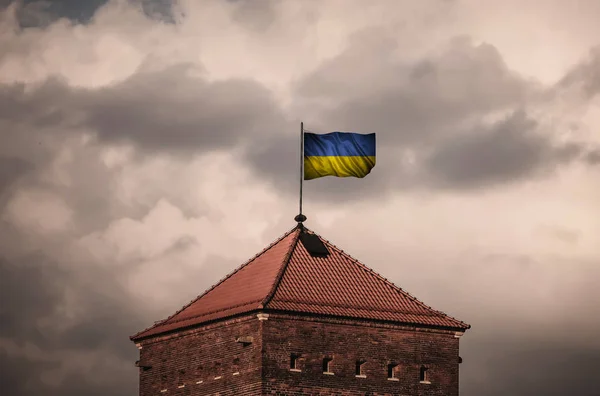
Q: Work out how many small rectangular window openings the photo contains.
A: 5